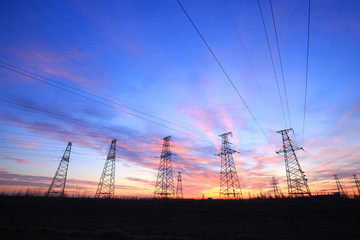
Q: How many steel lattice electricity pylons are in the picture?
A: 9